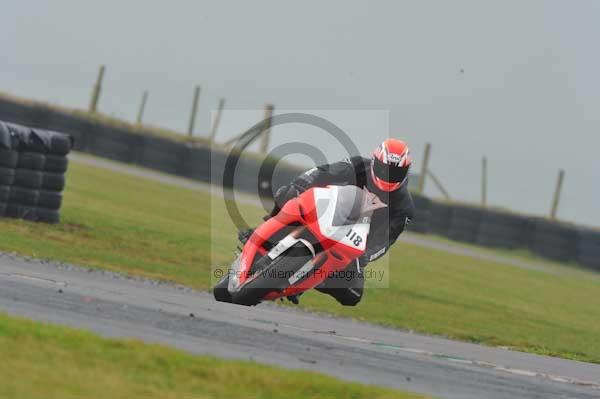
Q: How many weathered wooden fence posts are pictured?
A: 8